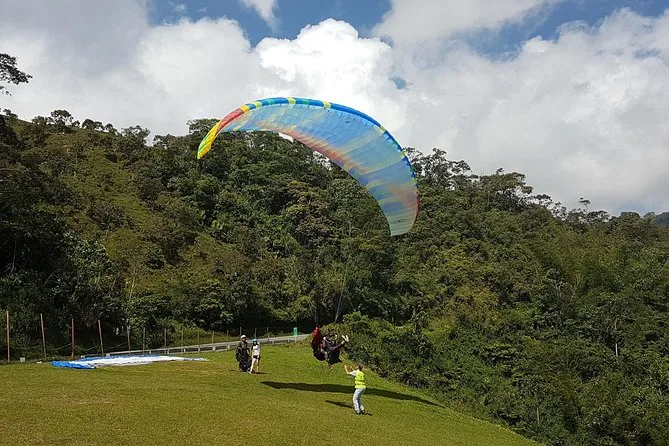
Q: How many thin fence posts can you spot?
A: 14